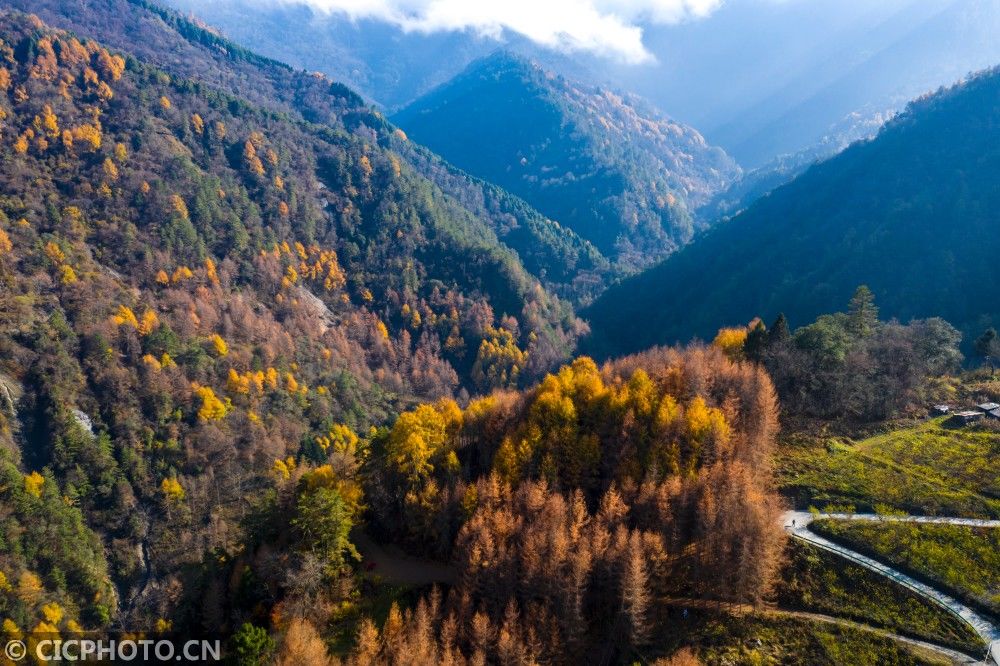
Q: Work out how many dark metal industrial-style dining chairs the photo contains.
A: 0